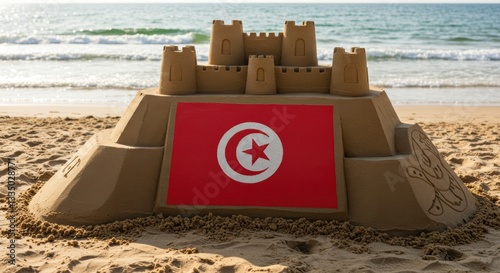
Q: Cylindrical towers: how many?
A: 5